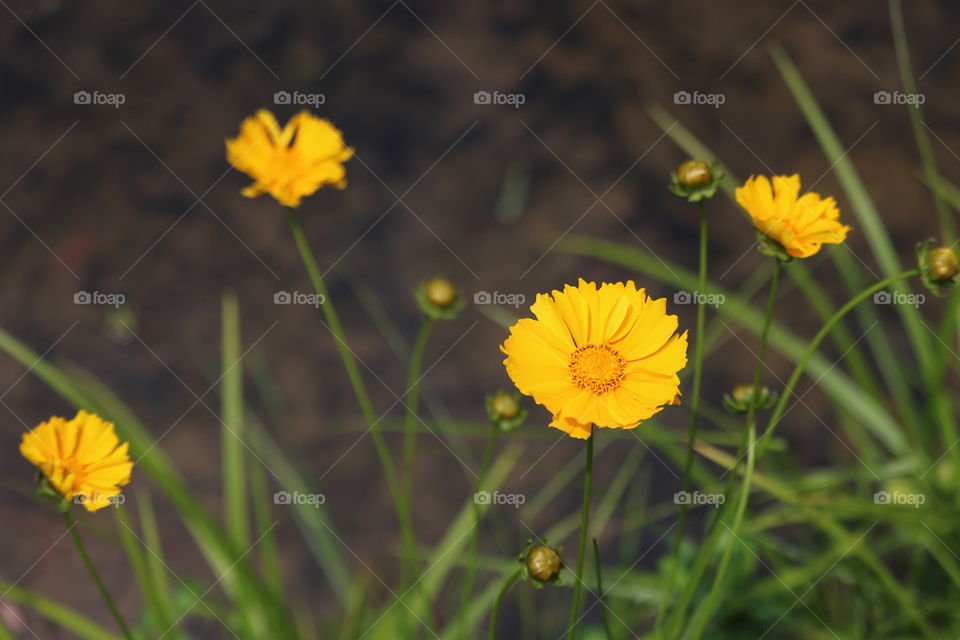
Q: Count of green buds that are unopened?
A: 6